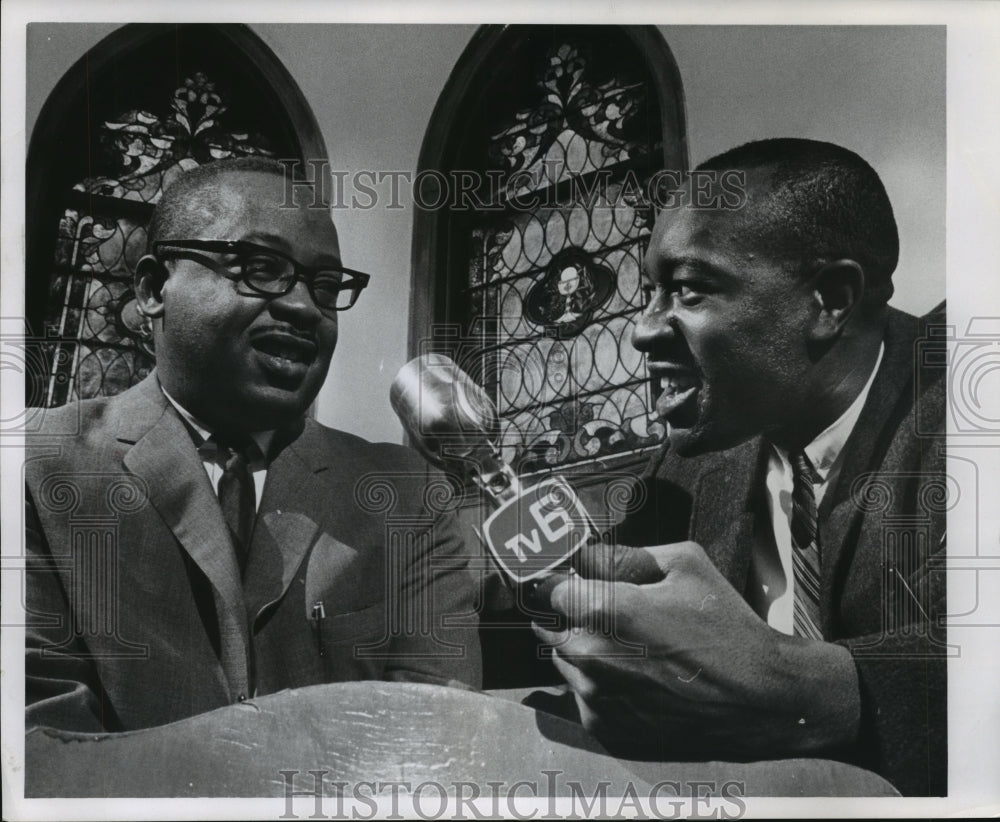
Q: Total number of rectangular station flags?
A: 1